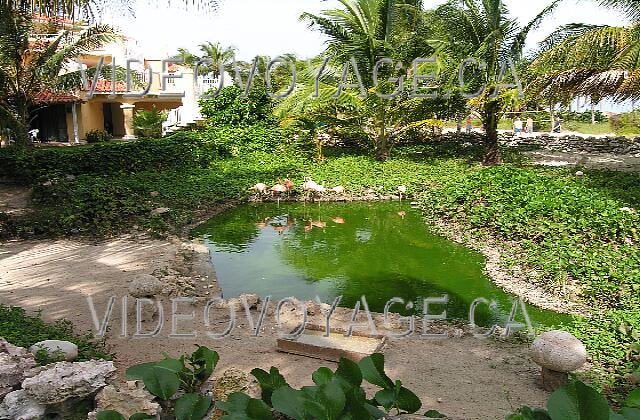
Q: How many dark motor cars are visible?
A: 0